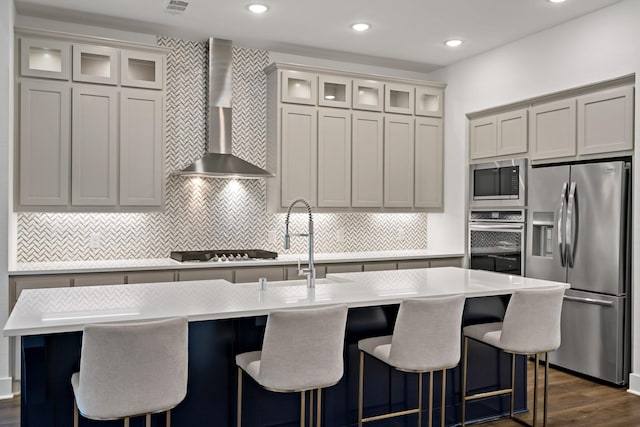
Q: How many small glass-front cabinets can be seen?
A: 8